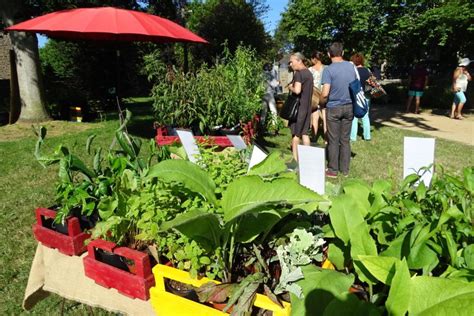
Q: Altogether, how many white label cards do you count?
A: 5